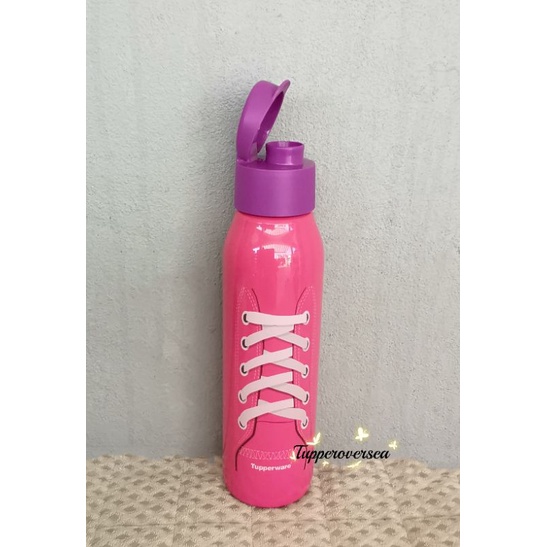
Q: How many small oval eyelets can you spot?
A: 10